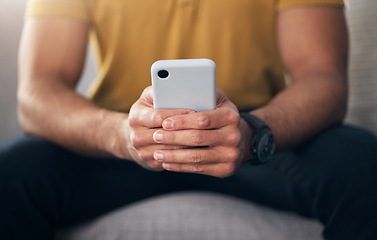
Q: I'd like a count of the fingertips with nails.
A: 4